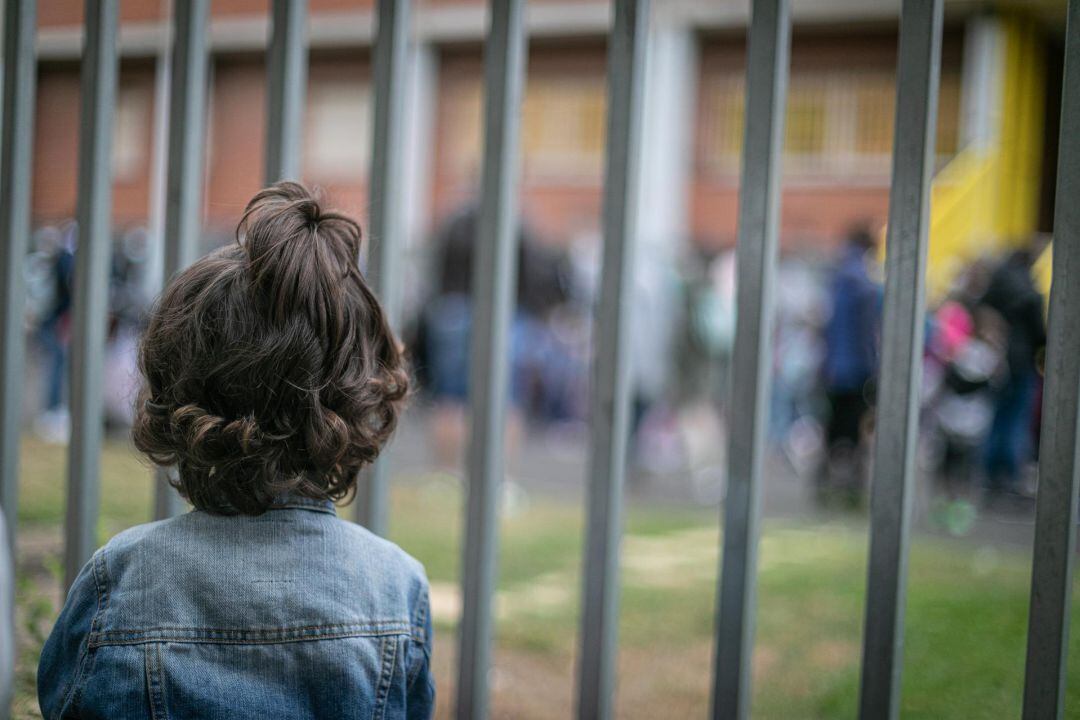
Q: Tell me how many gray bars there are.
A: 10